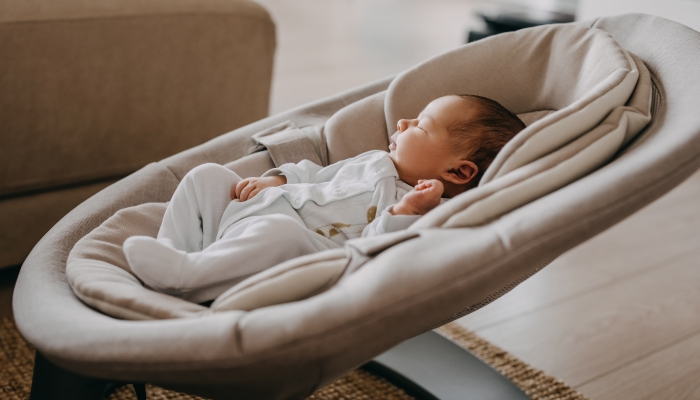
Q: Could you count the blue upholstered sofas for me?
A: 0